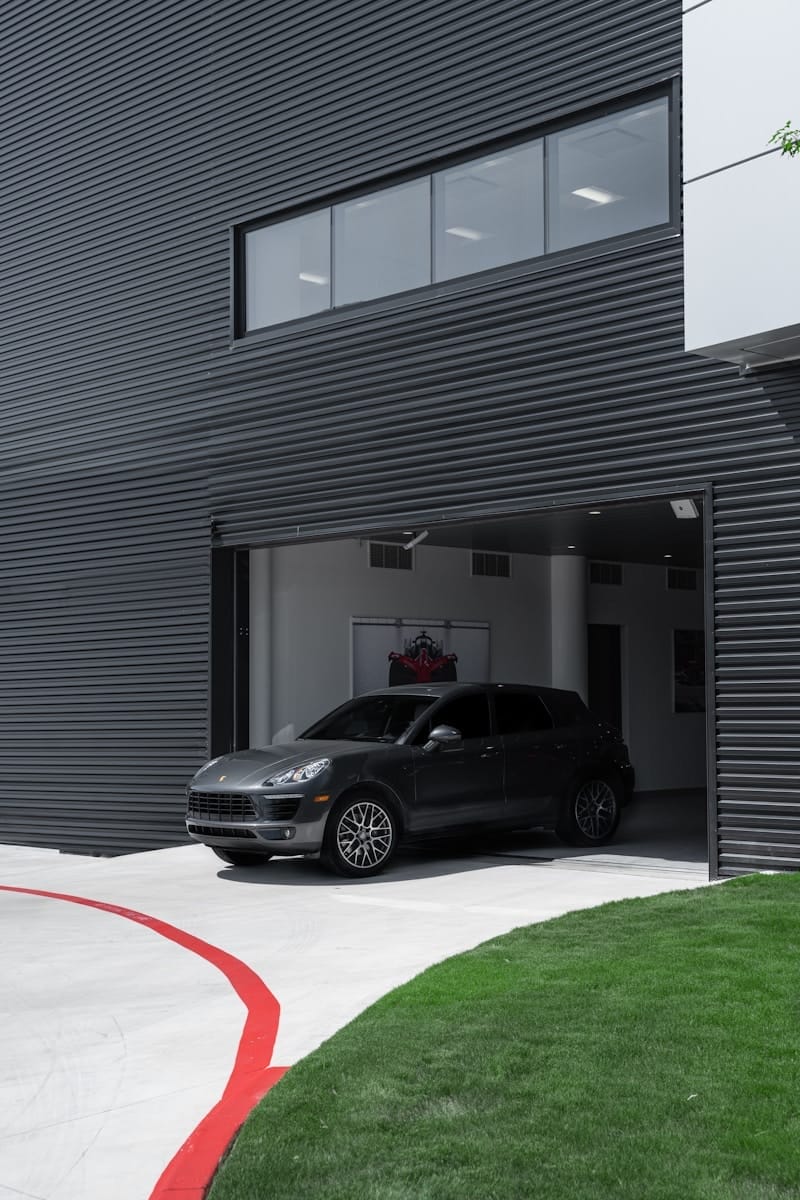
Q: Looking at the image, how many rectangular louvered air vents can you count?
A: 4